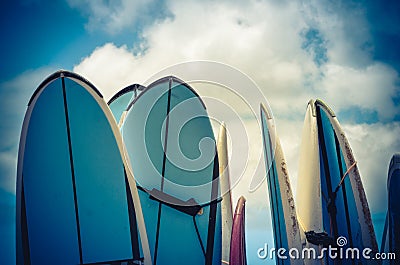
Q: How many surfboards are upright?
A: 9